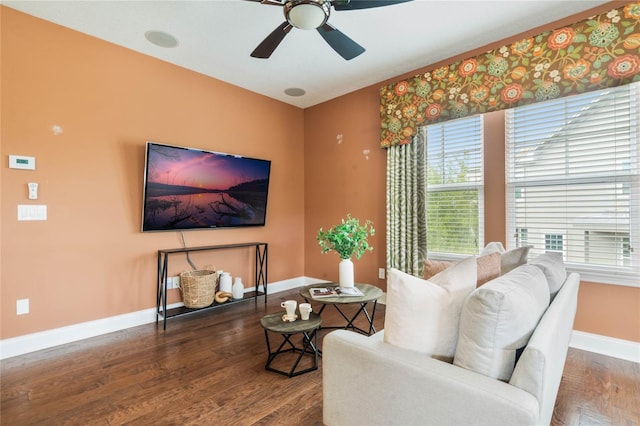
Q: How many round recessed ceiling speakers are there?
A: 2